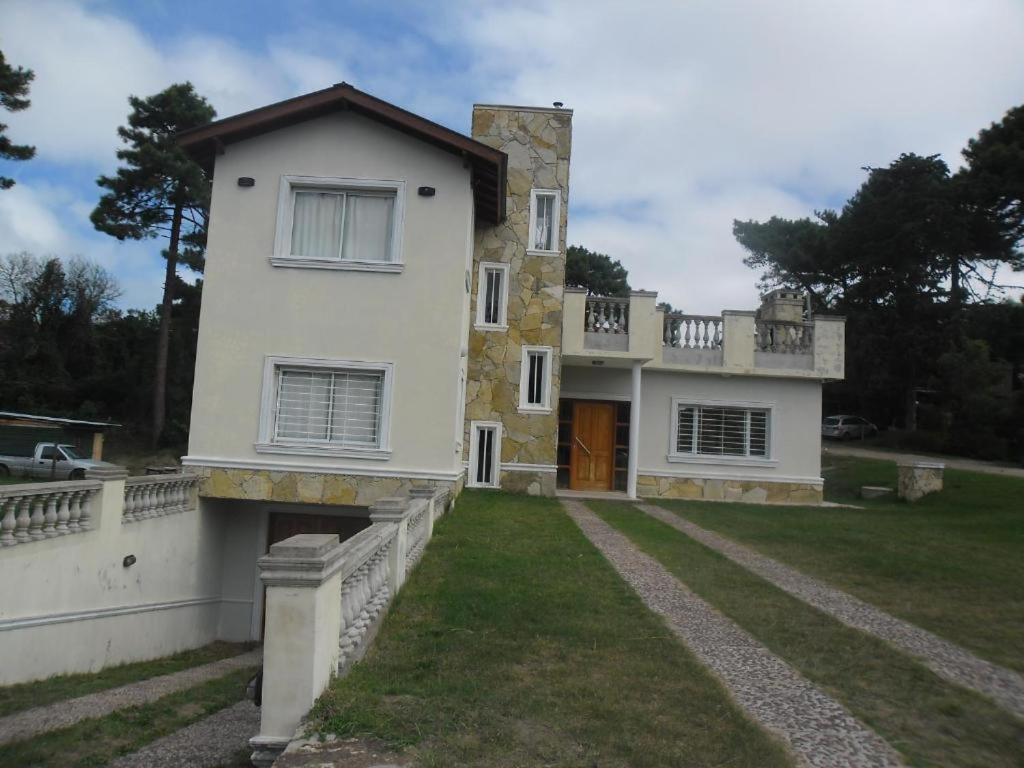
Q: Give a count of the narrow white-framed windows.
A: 4